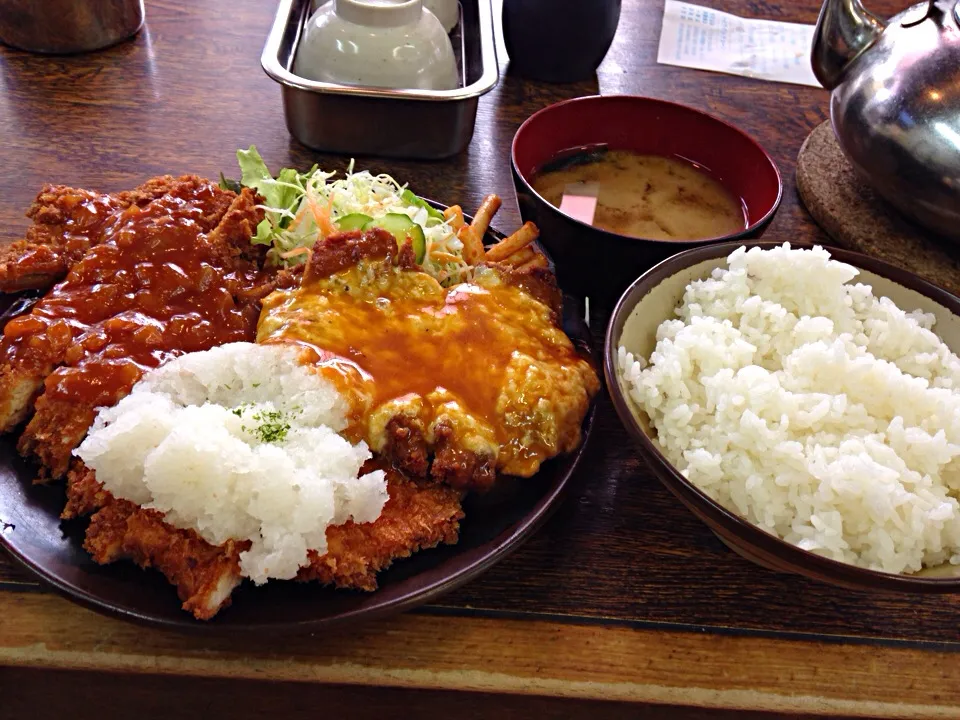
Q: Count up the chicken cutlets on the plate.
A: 3